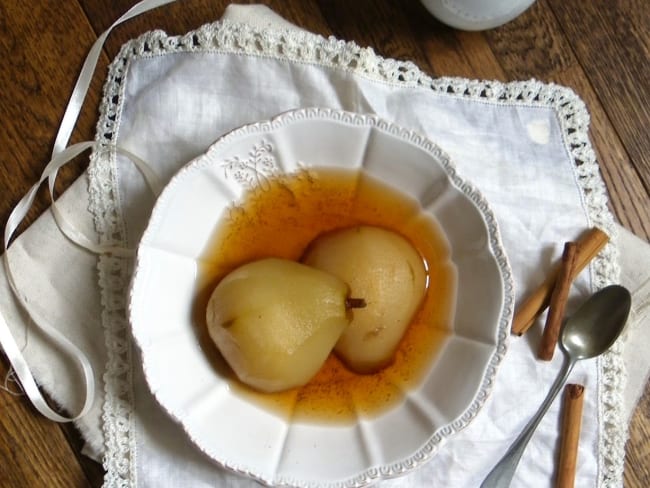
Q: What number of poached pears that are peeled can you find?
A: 2